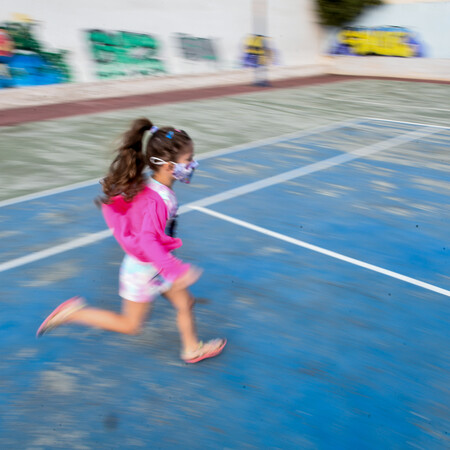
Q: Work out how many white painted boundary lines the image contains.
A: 4